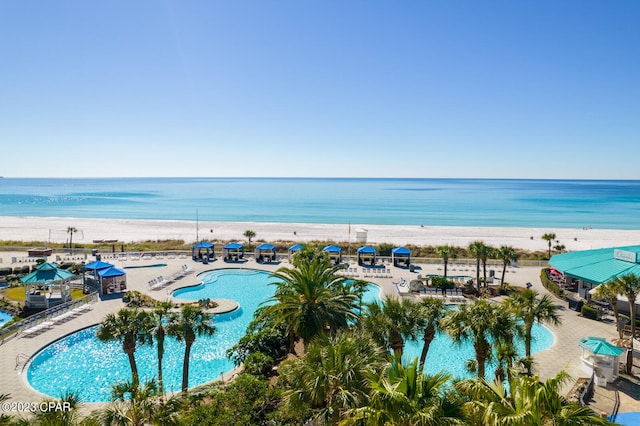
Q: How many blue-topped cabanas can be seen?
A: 9